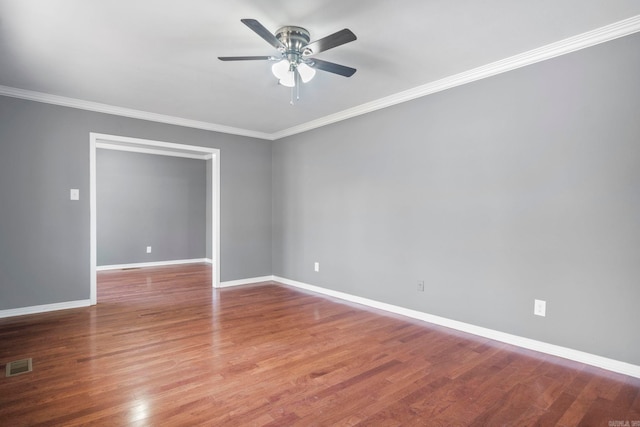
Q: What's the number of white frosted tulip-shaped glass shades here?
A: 3